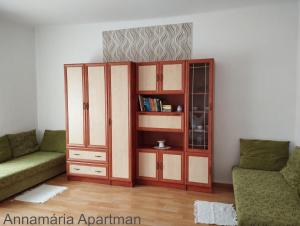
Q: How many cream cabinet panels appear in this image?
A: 11